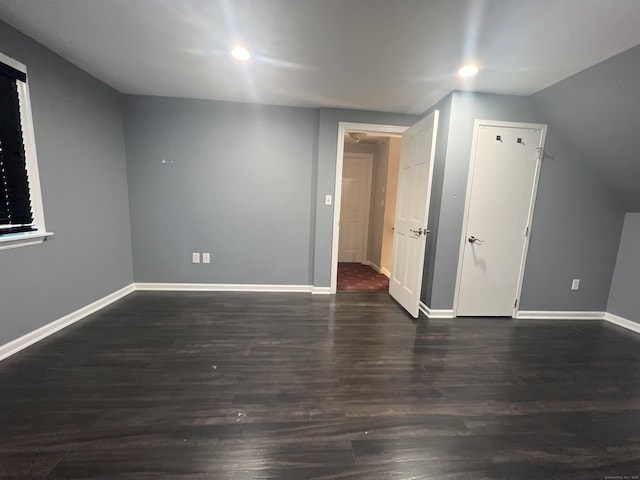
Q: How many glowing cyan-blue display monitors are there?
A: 0